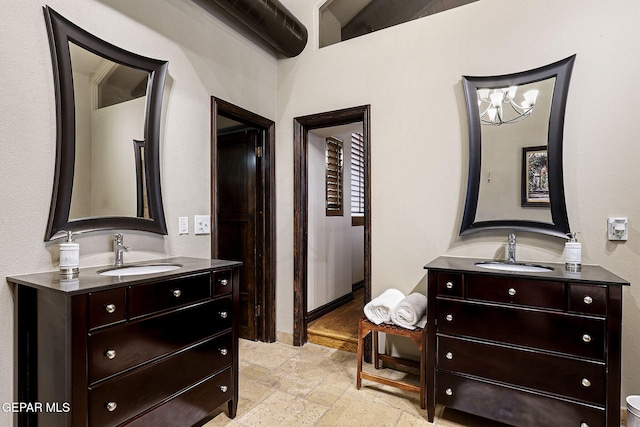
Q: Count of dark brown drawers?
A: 12